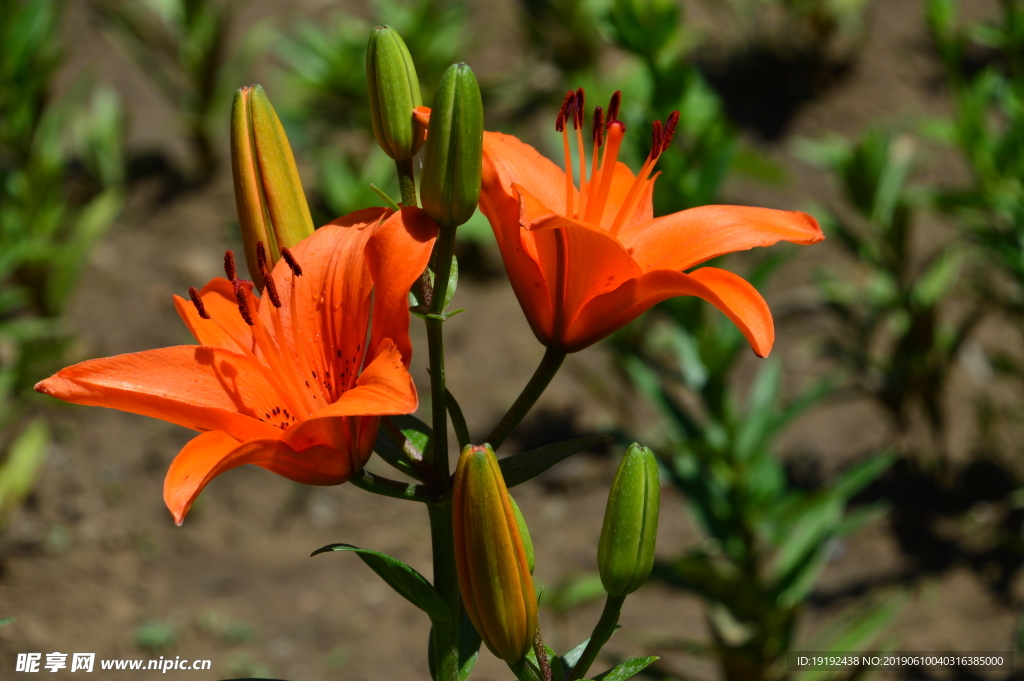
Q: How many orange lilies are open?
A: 2